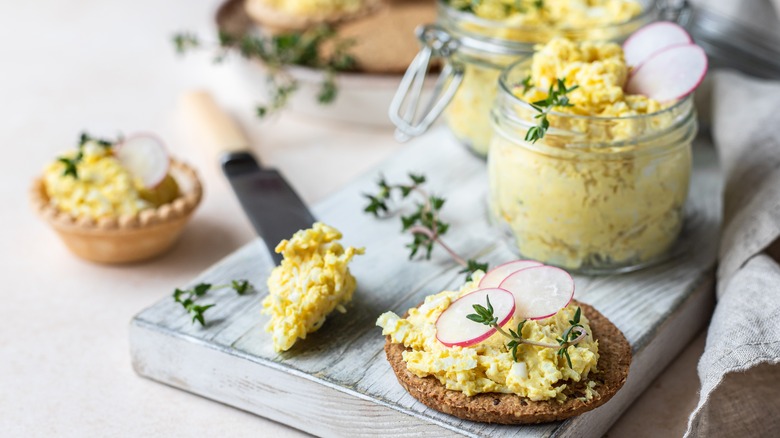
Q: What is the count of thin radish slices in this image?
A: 6